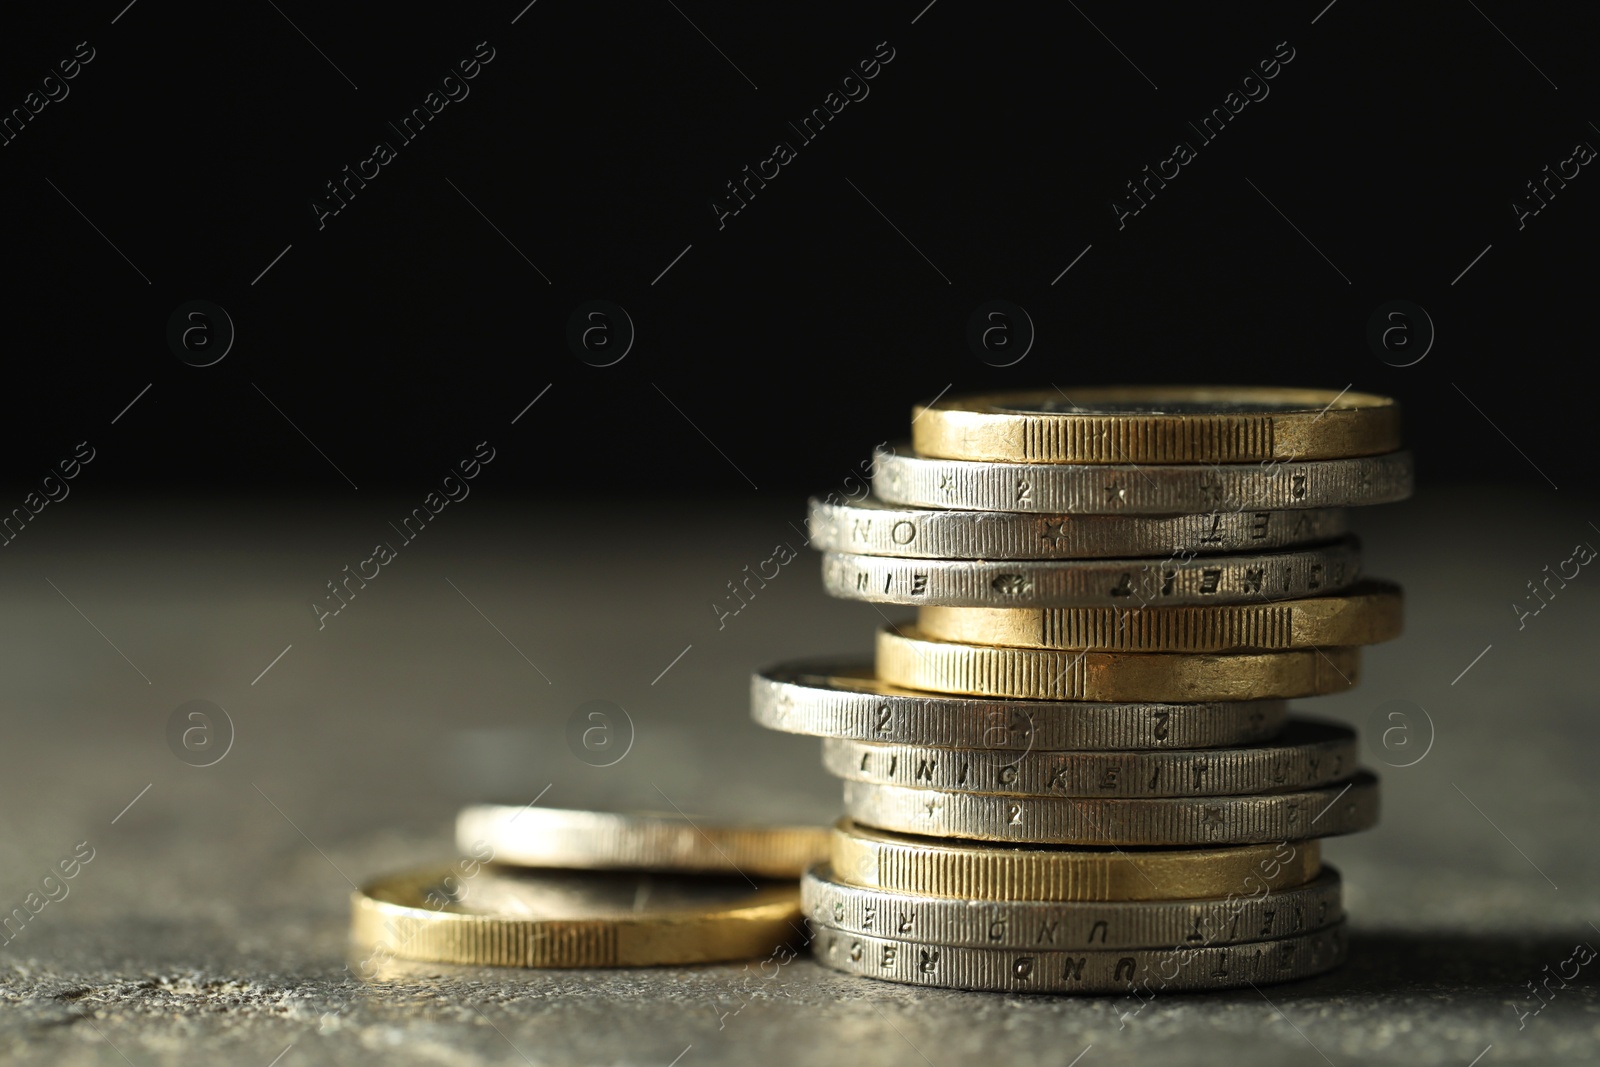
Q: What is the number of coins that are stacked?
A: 12